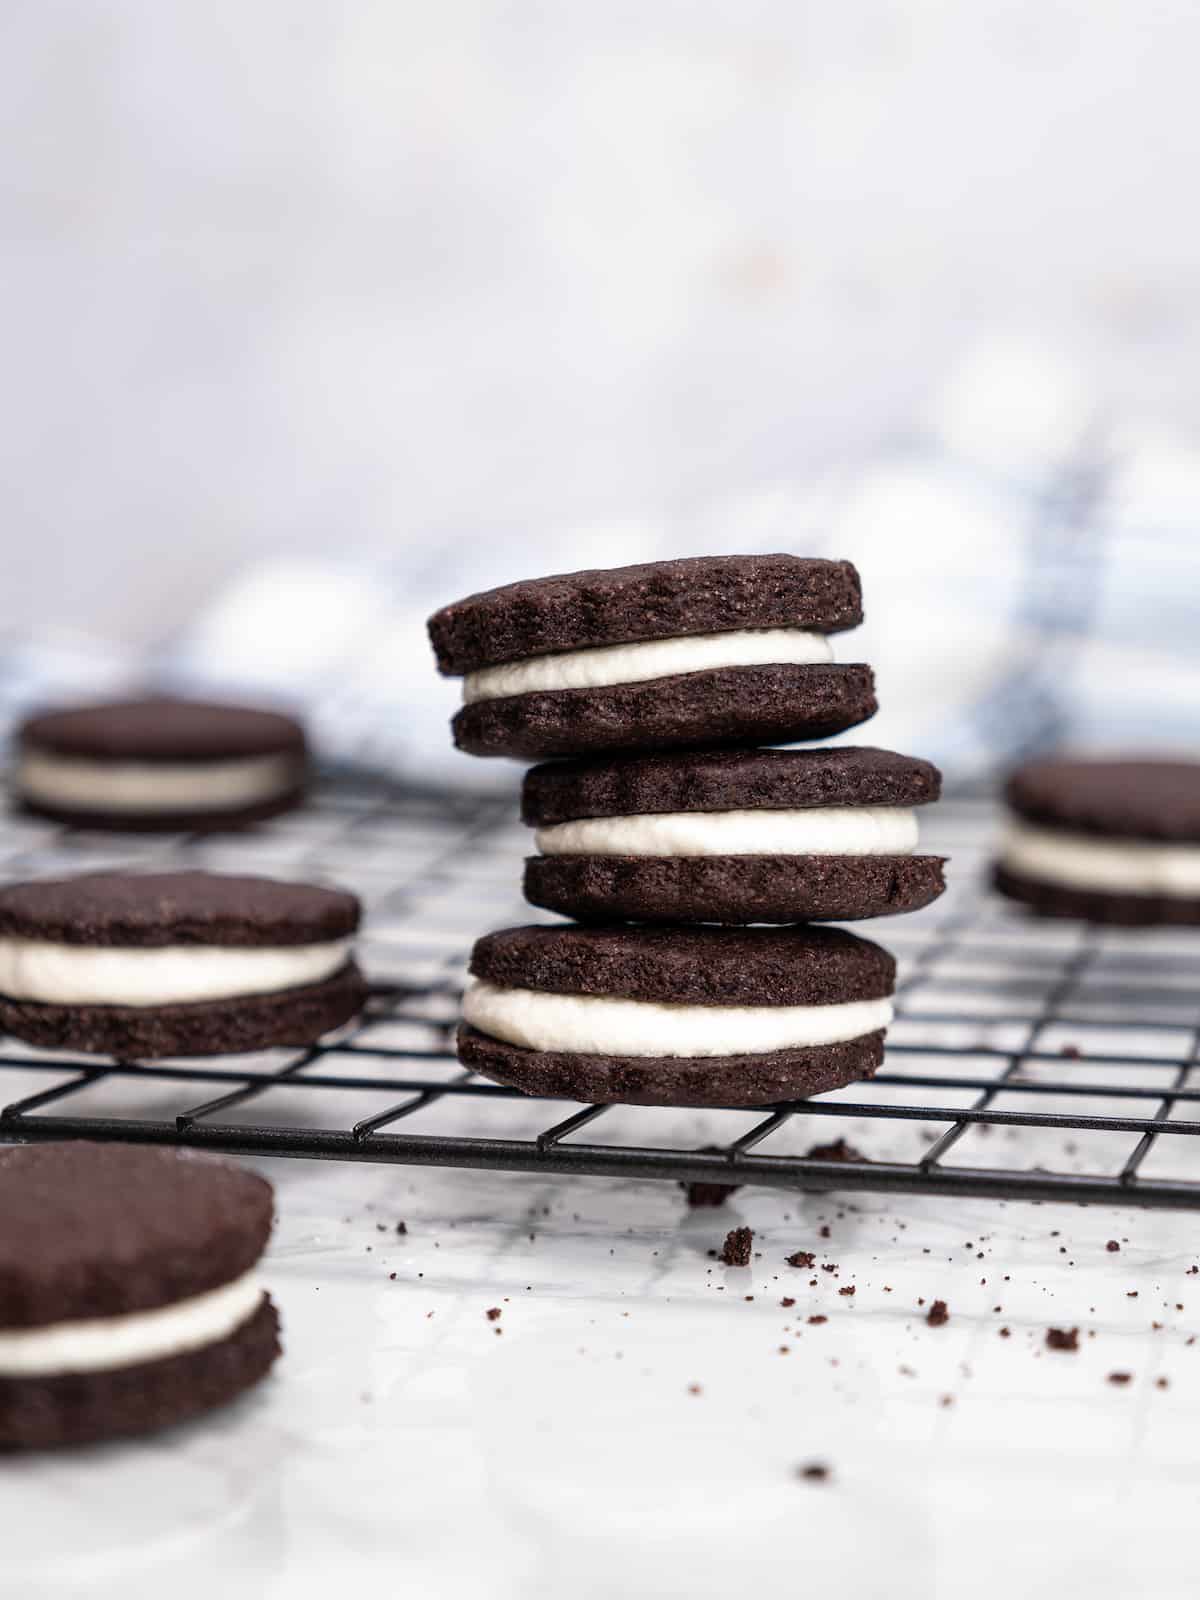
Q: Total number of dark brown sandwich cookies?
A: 7